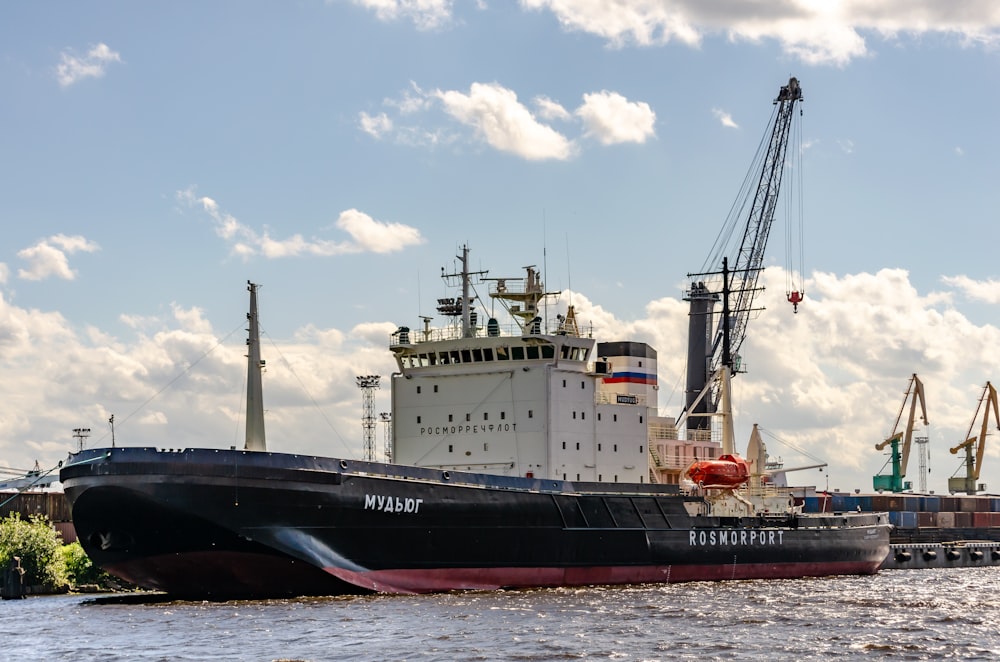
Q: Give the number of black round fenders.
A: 5